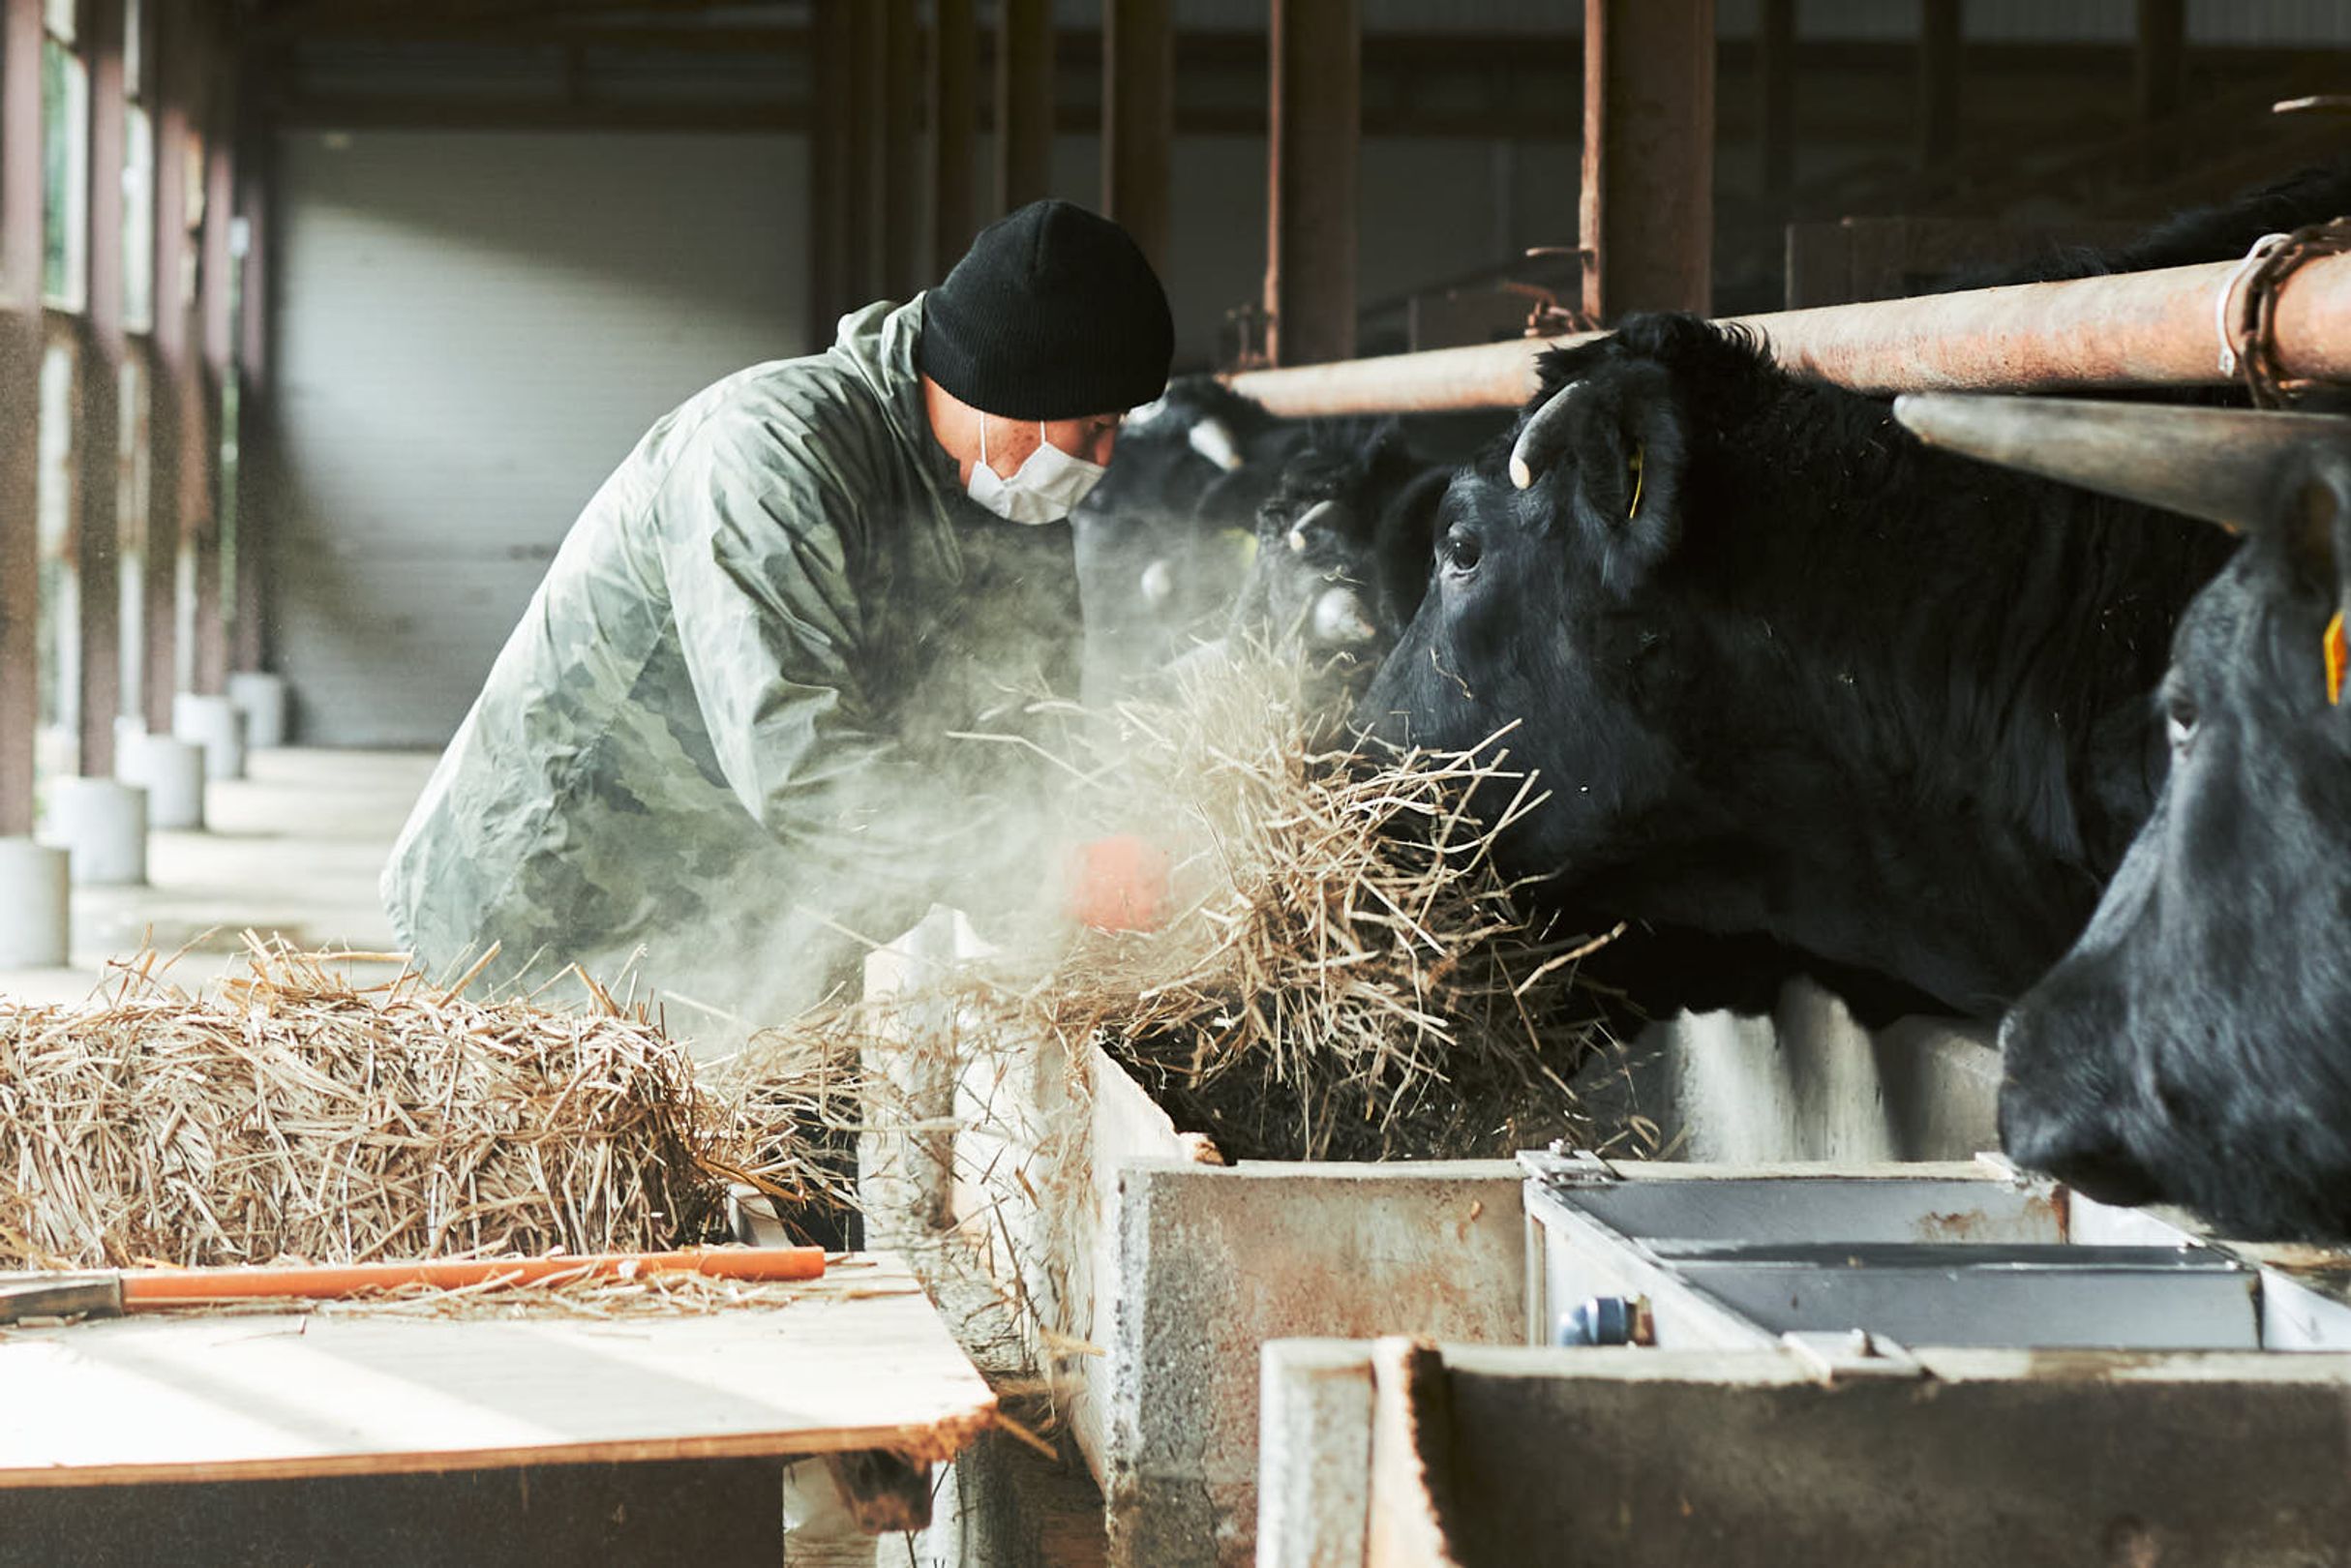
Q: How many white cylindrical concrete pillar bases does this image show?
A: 5